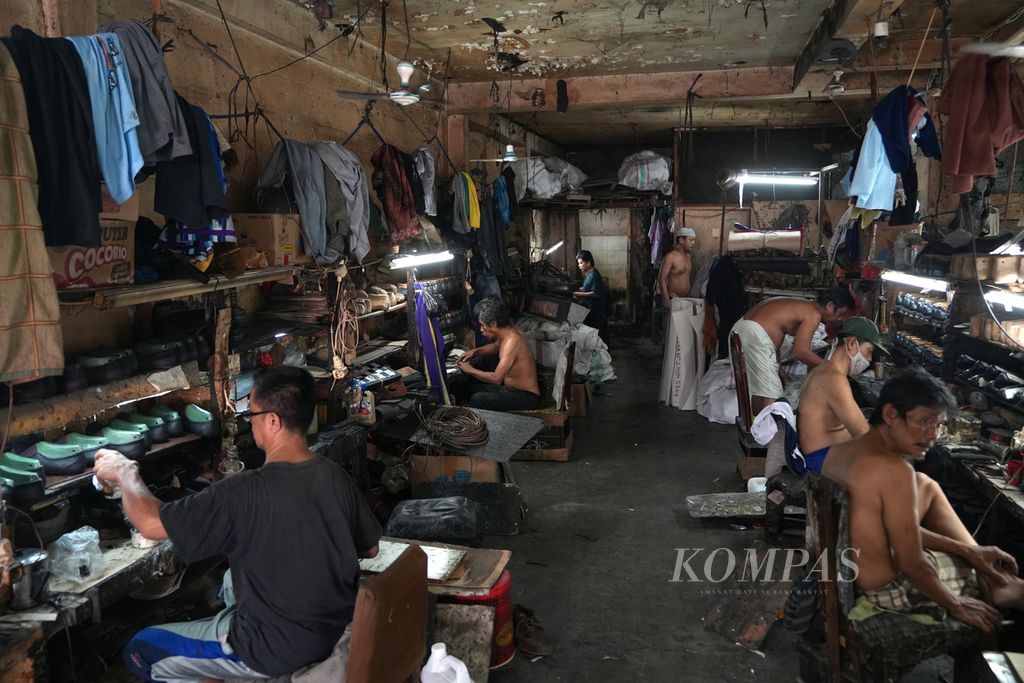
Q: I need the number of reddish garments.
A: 2